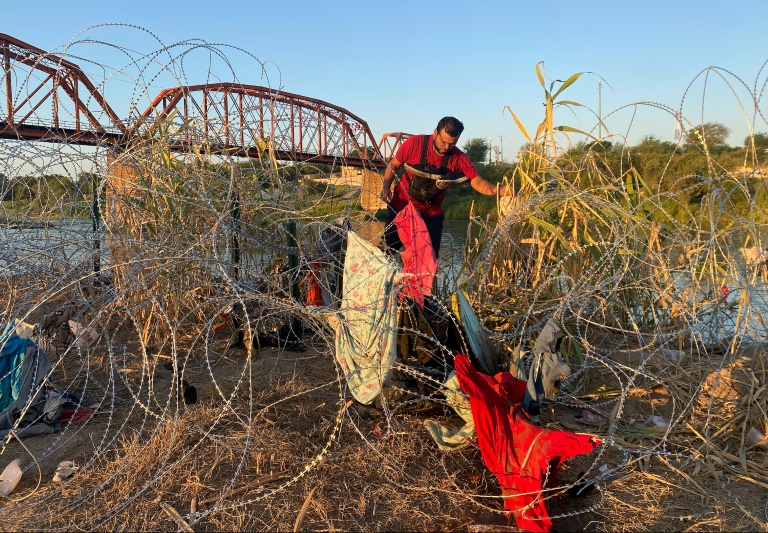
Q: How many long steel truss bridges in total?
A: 1